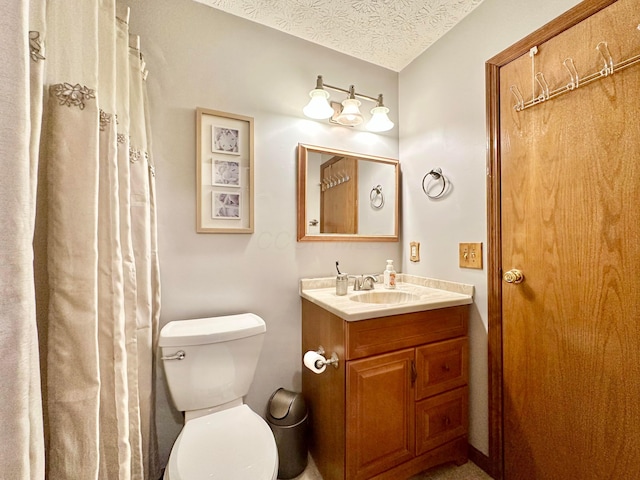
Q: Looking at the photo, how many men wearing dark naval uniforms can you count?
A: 0